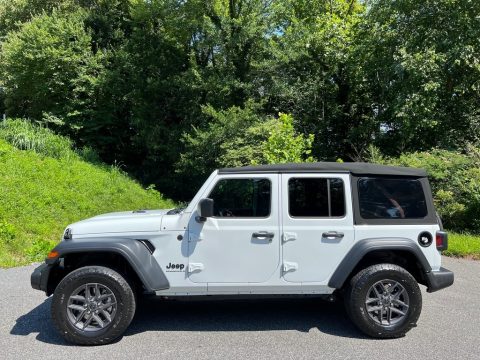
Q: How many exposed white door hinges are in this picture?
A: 4